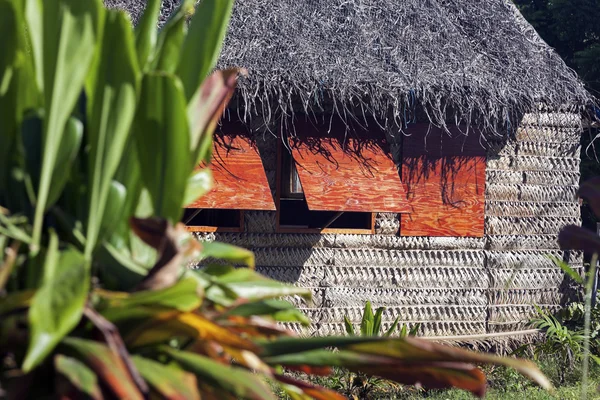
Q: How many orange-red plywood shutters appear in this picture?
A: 3